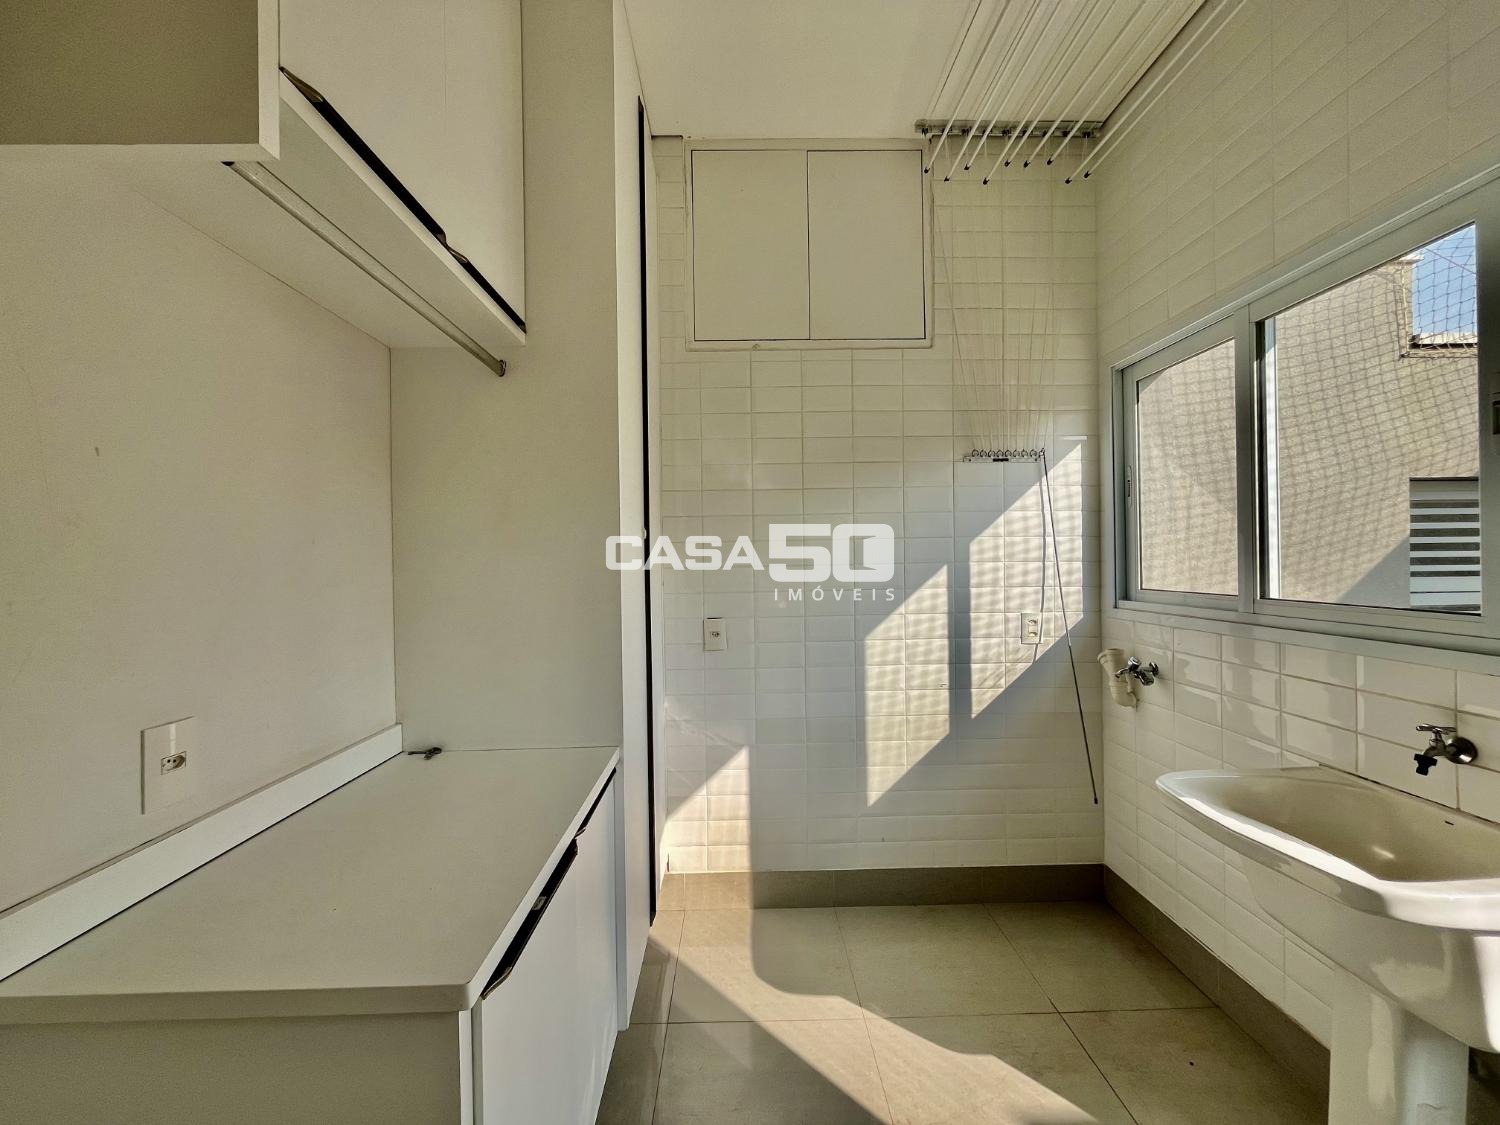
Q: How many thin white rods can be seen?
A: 9